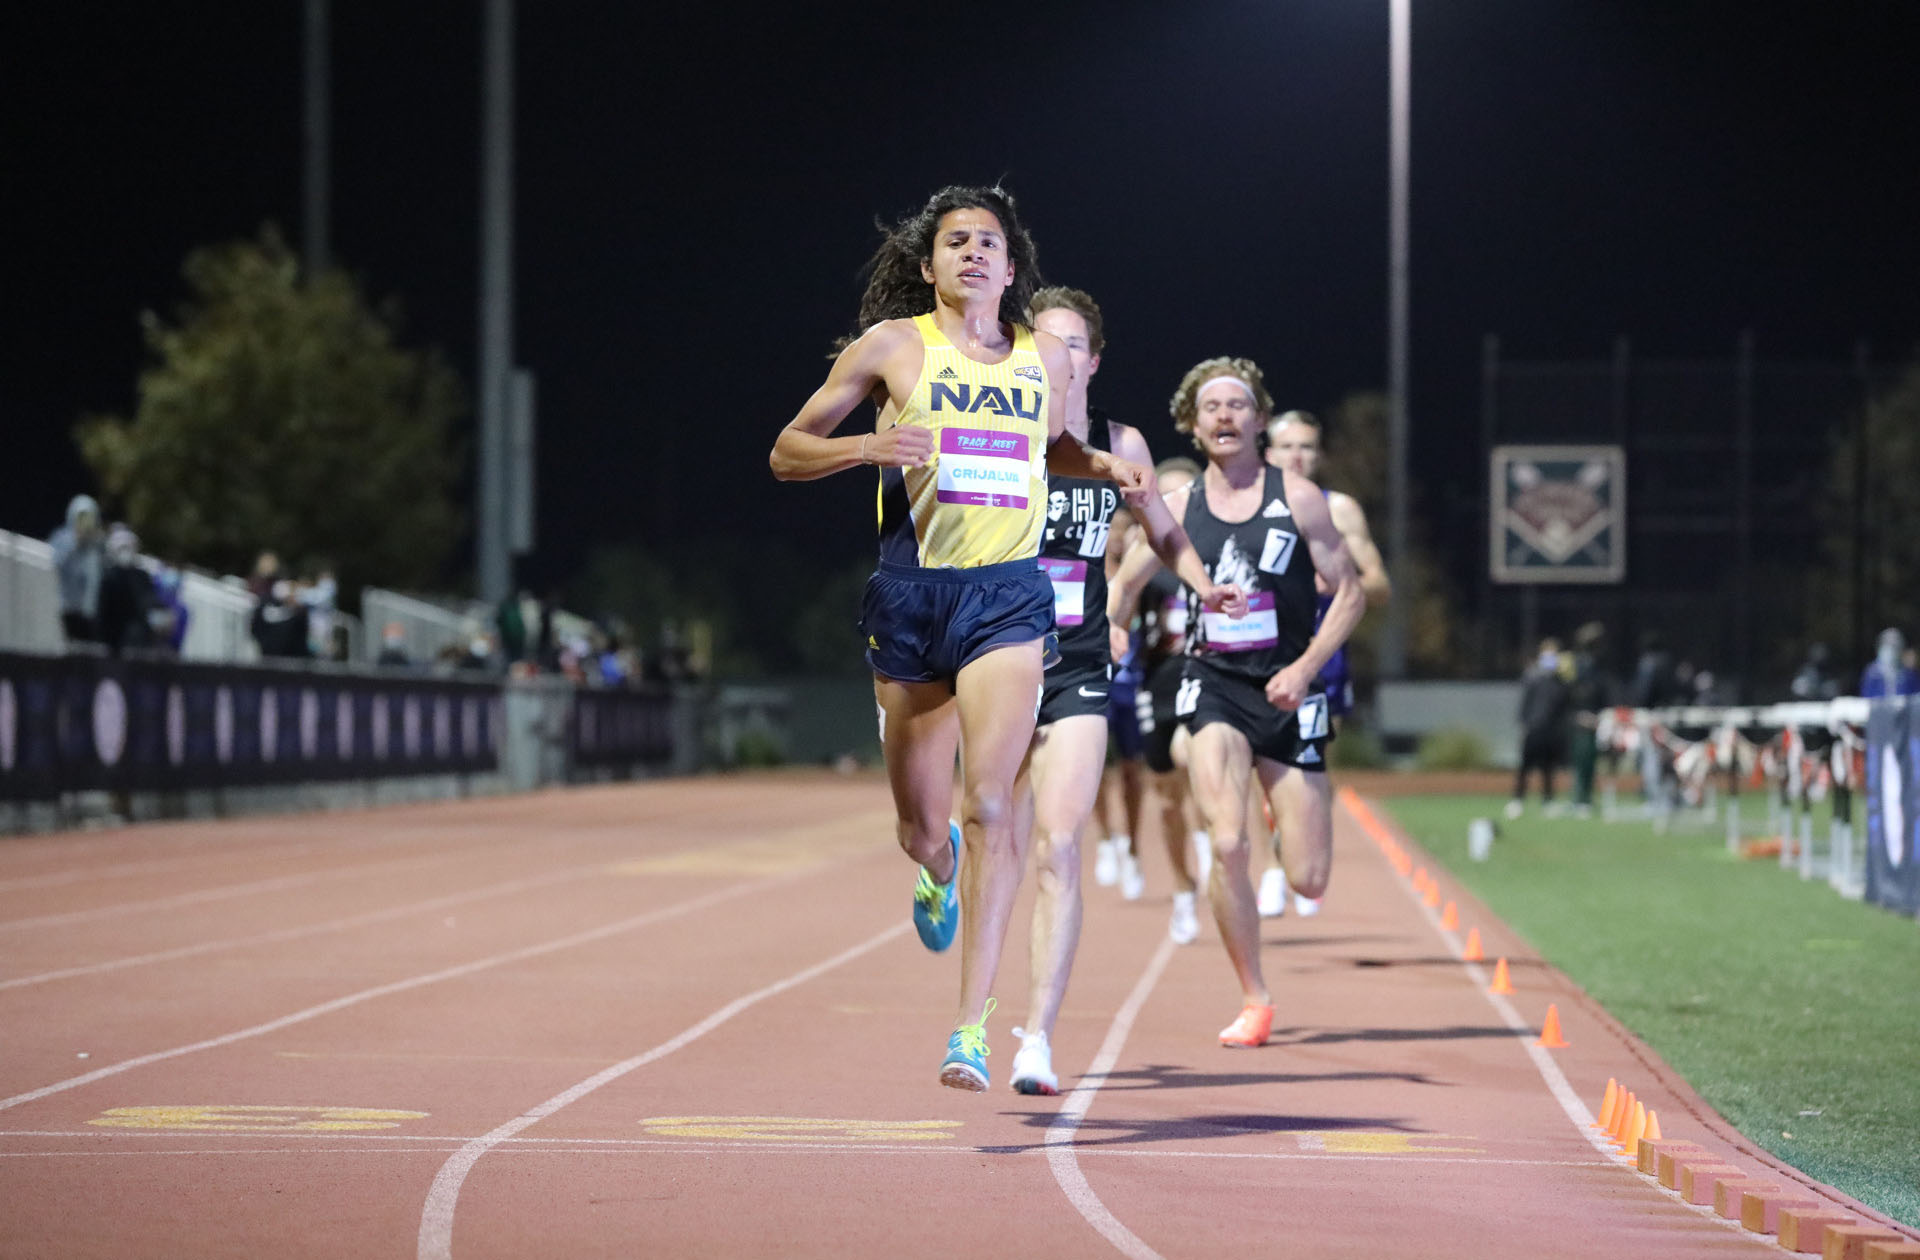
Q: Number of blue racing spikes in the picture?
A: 2